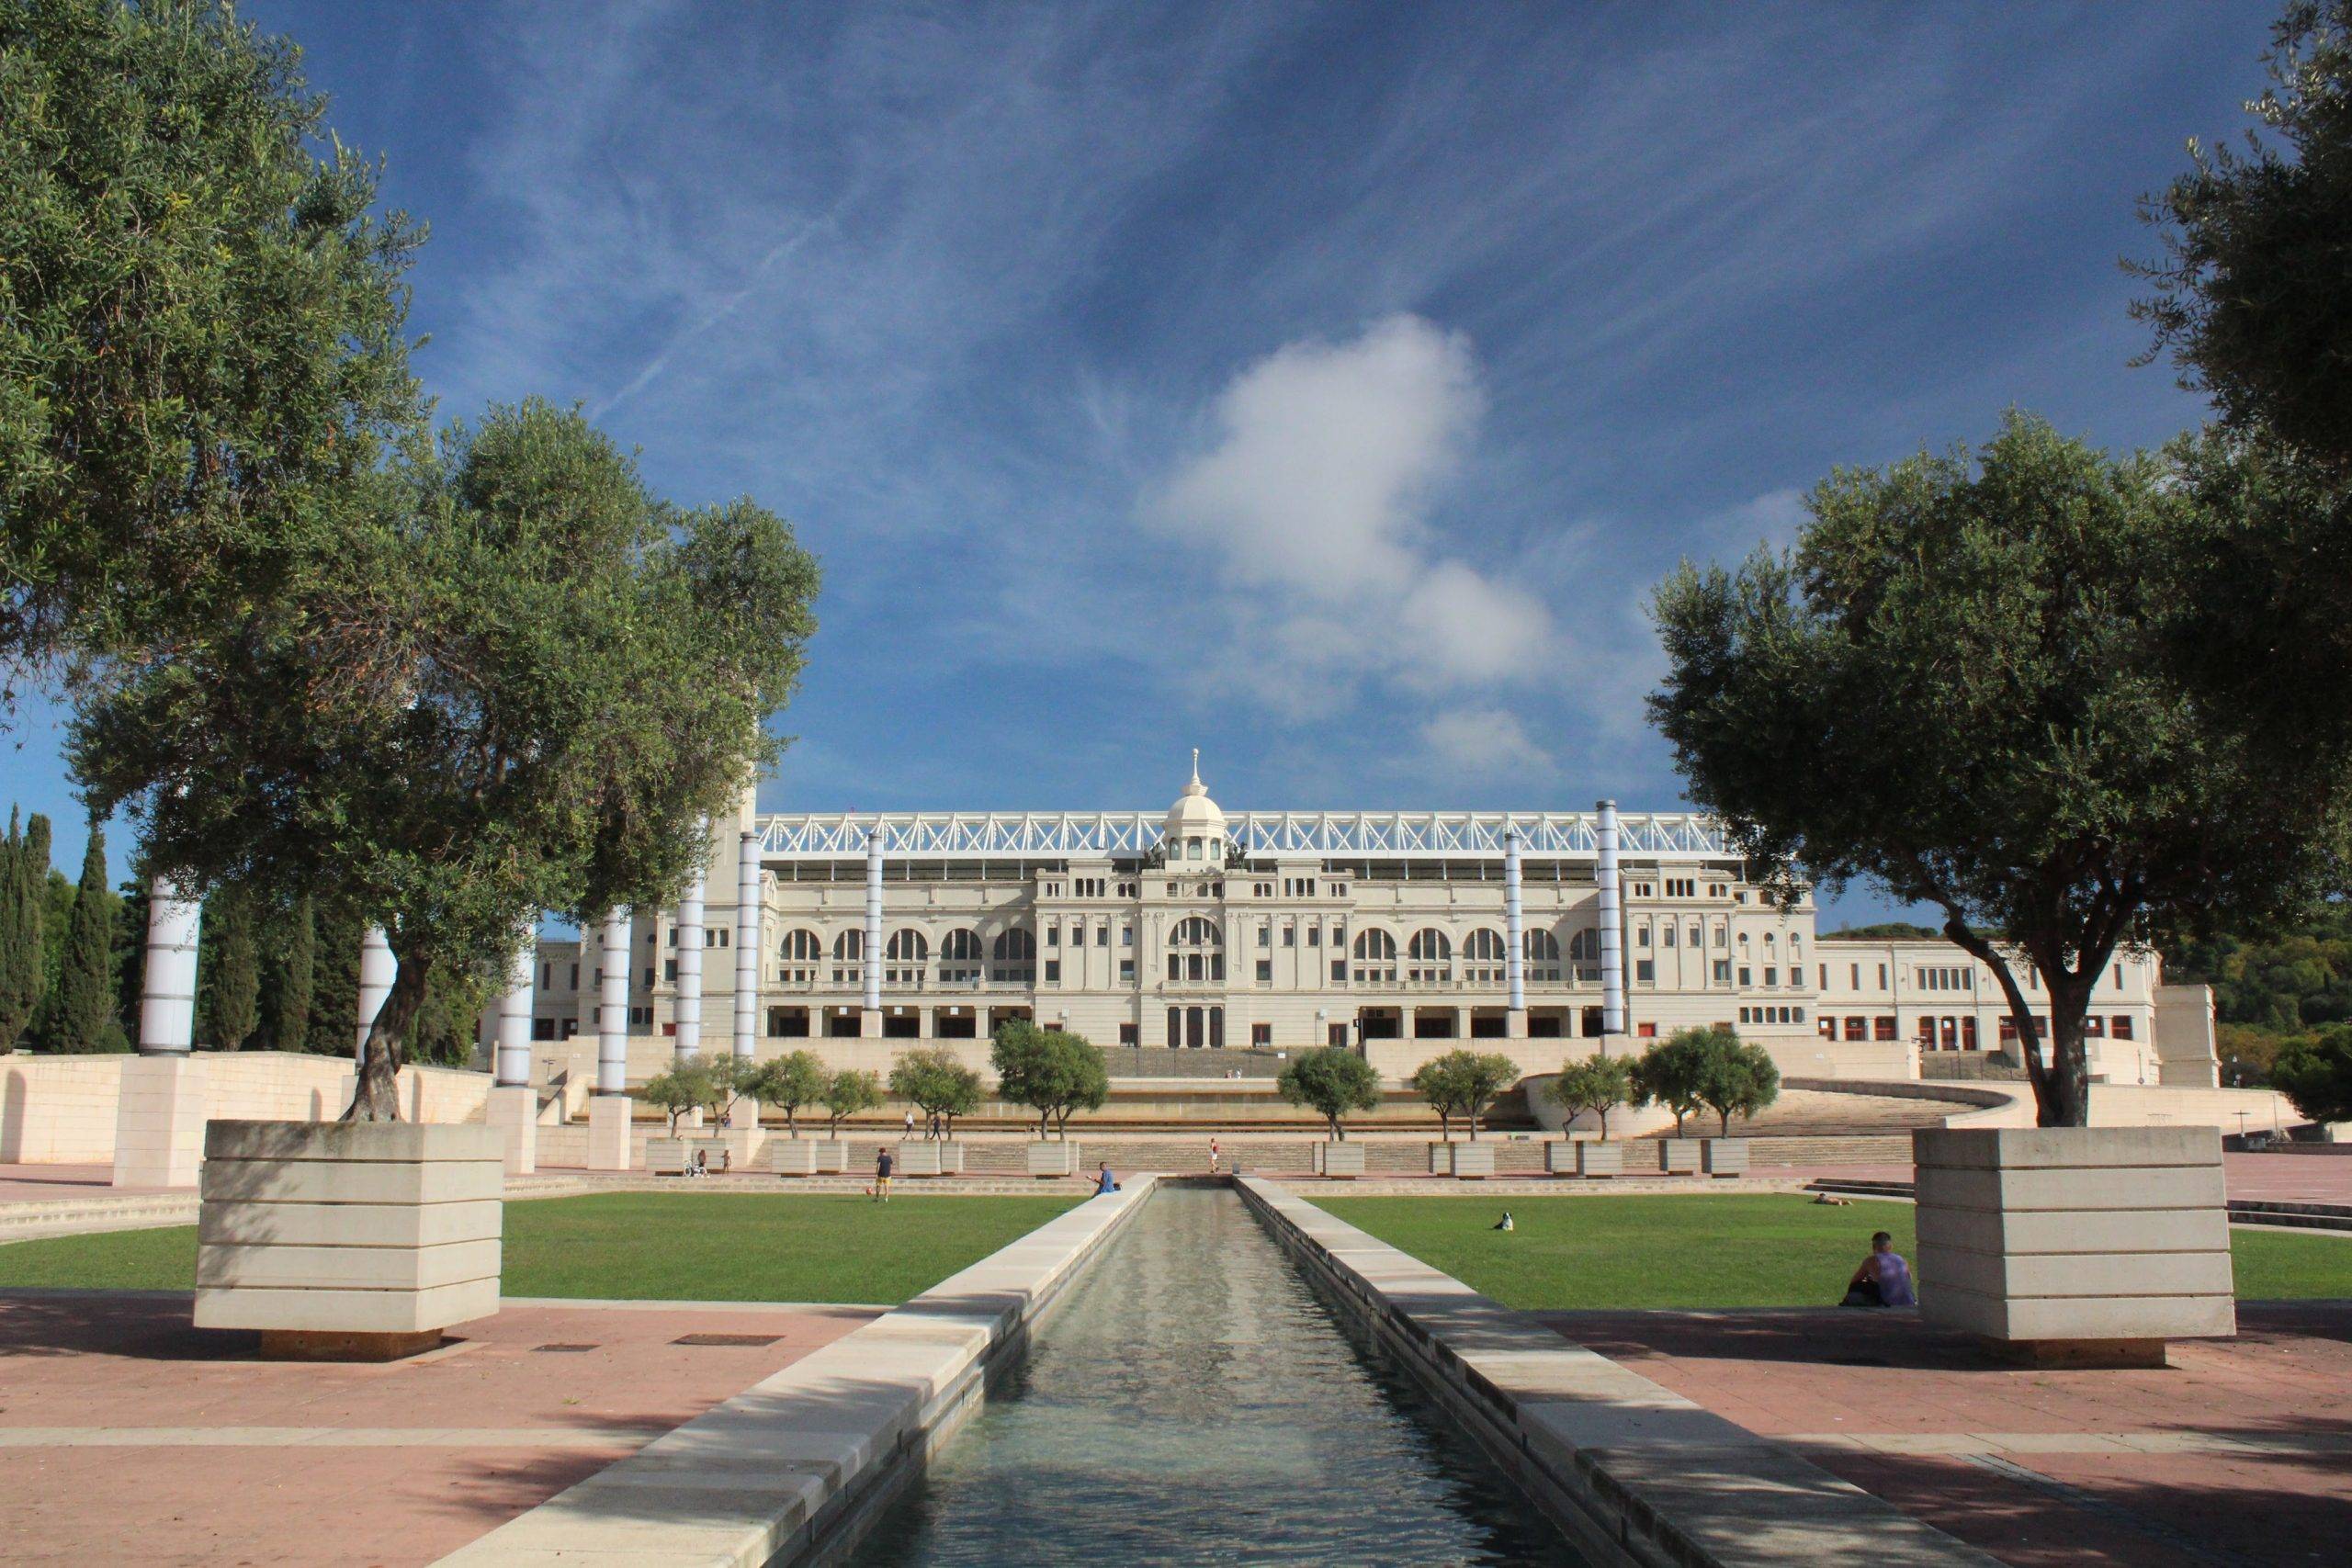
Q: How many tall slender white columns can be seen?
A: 9